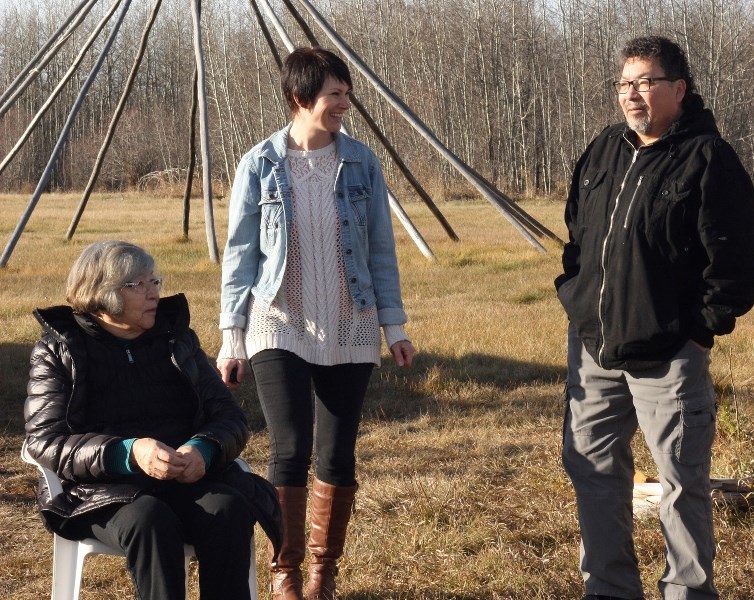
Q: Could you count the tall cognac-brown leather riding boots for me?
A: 2